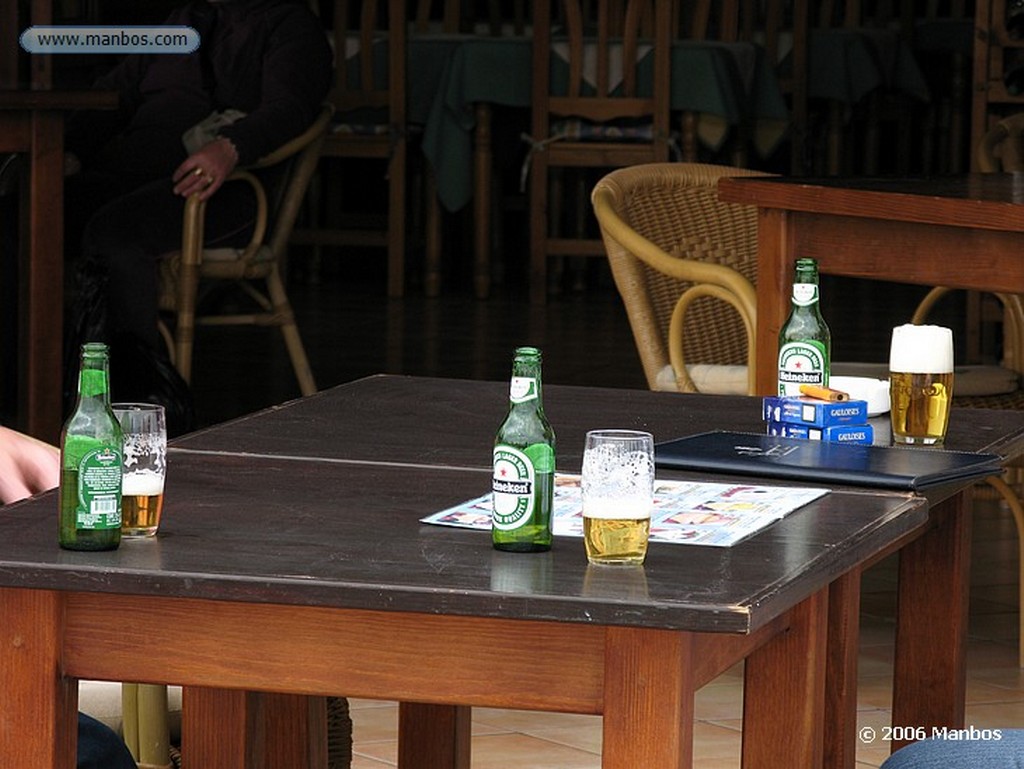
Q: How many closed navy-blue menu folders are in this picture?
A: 1